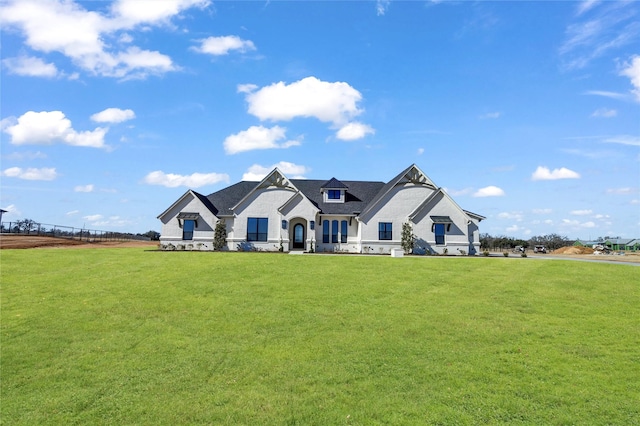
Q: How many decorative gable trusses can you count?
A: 2